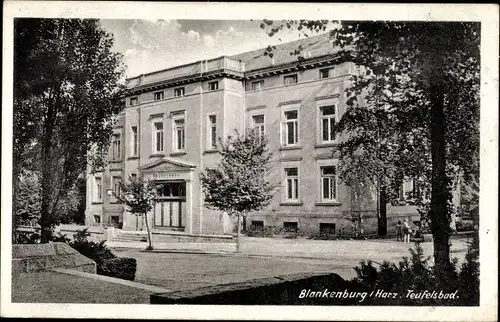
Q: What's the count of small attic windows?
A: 7